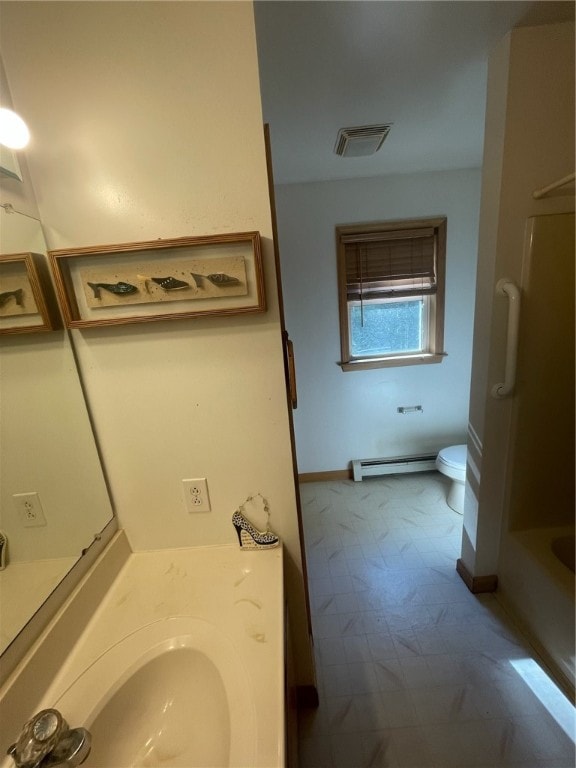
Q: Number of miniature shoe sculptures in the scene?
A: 4